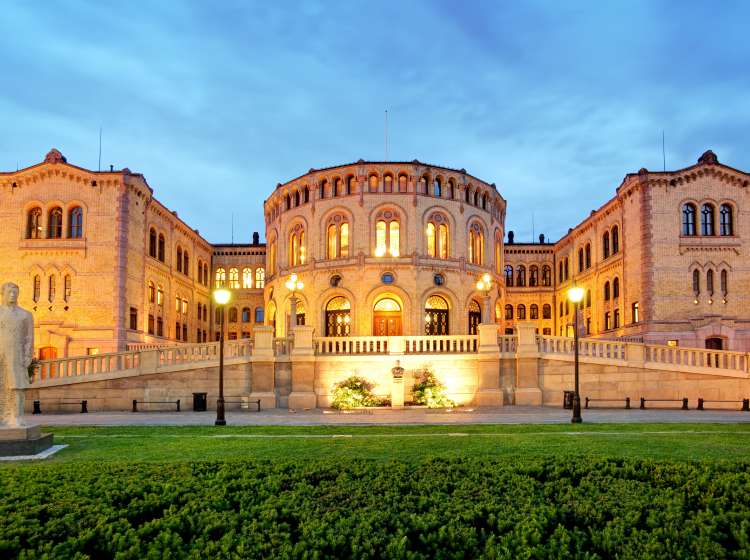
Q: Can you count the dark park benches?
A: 6